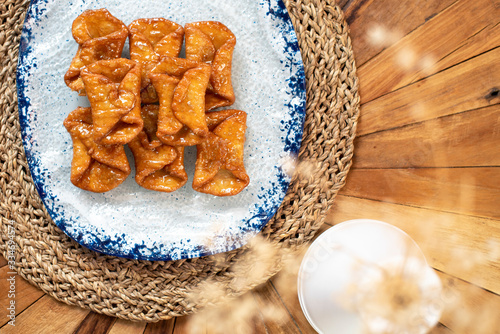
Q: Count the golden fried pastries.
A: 8